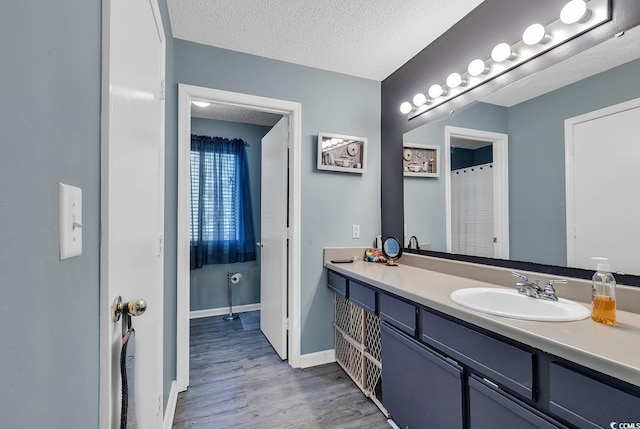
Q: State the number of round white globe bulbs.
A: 8